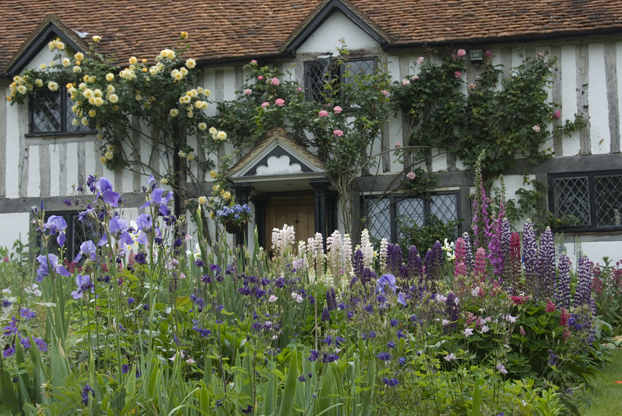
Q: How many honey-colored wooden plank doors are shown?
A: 1